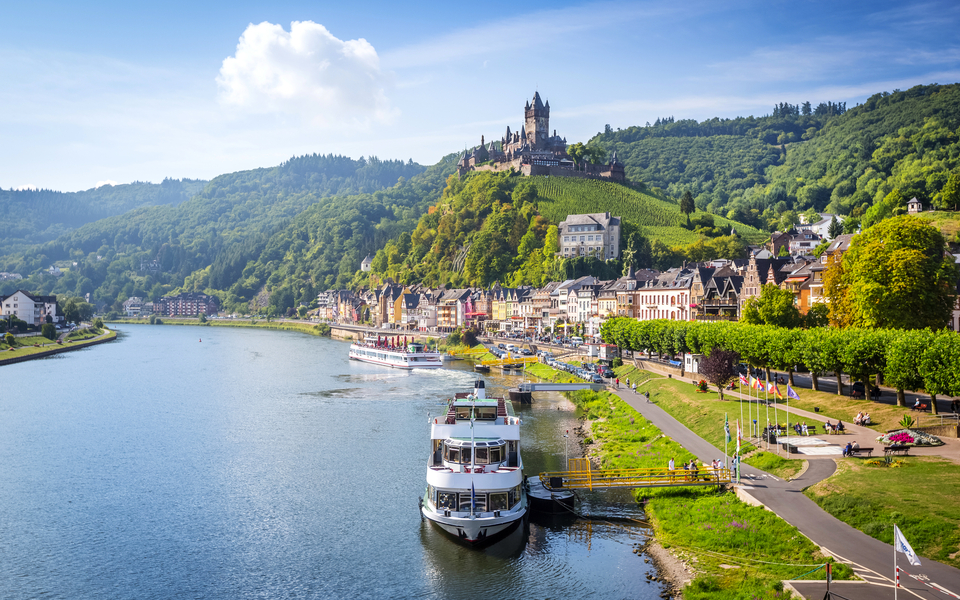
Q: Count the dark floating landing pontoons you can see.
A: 3